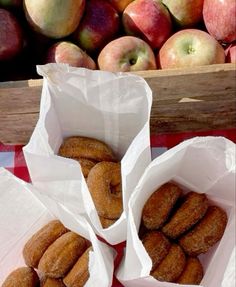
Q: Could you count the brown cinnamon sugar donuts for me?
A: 15